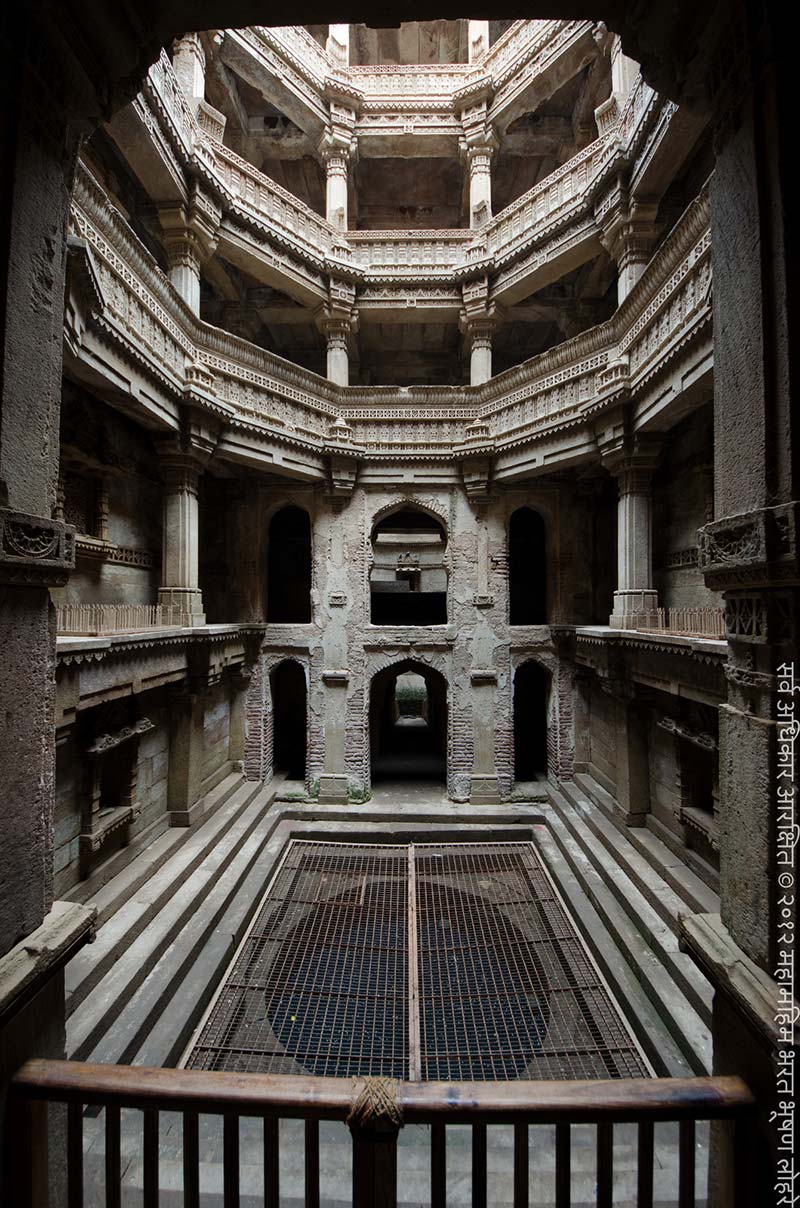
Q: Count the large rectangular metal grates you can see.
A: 2